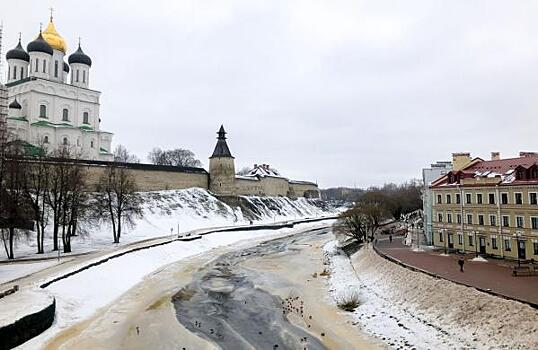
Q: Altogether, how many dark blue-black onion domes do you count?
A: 5